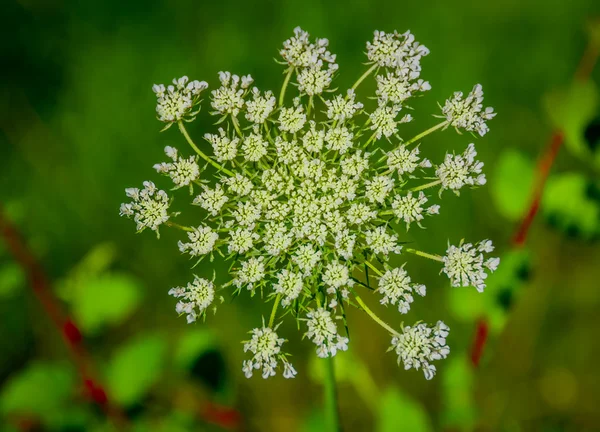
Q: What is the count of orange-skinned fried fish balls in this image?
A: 0